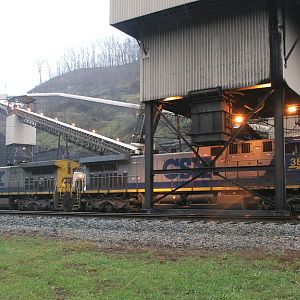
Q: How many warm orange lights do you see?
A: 2